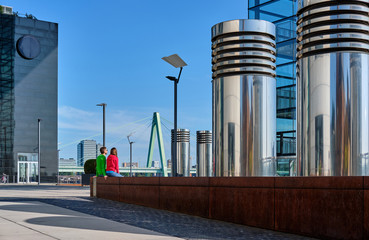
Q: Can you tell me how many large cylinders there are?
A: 4